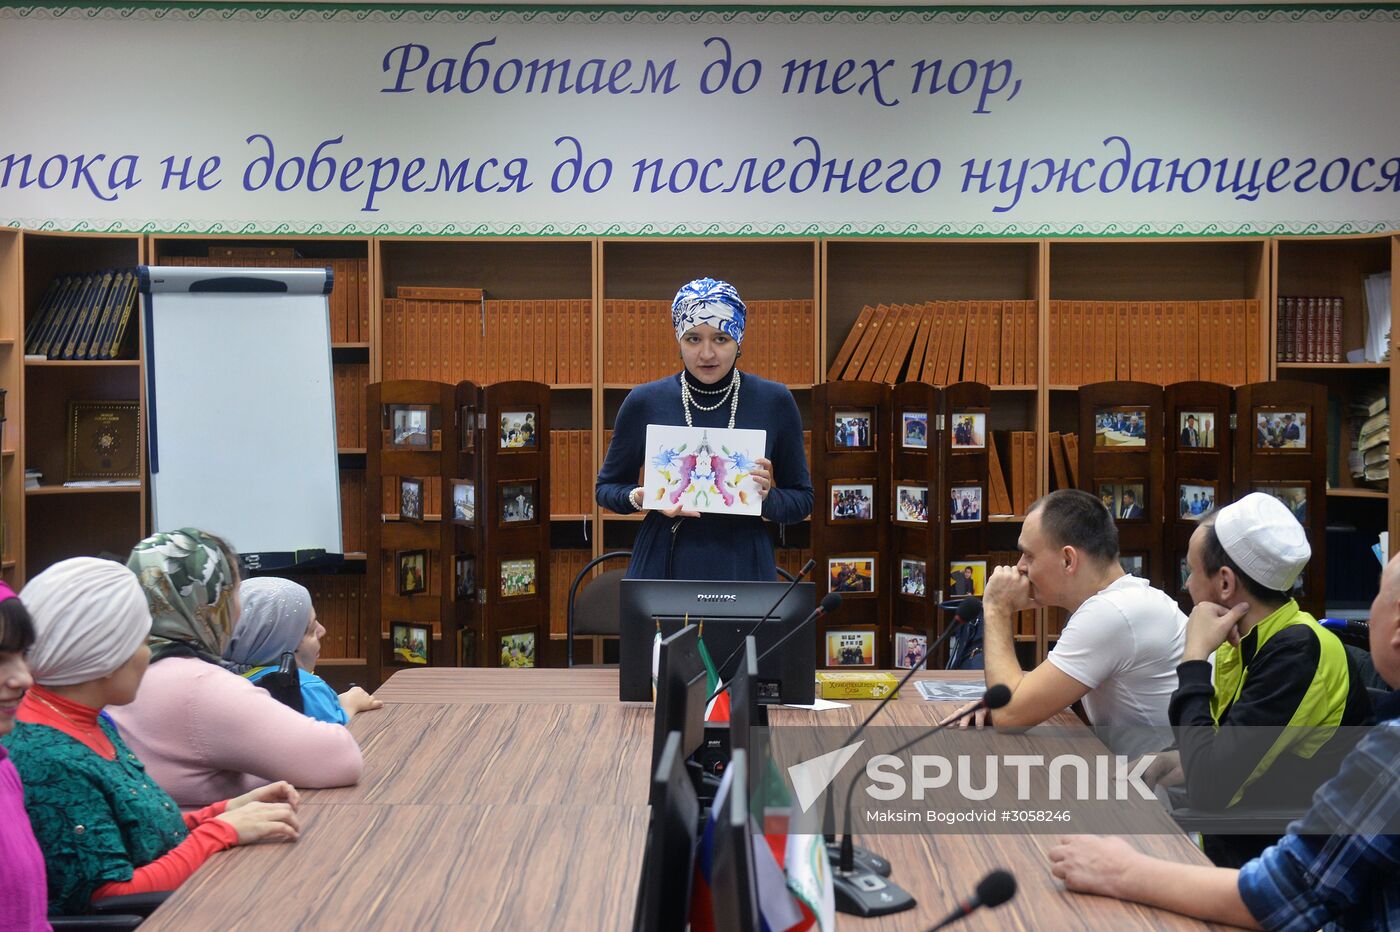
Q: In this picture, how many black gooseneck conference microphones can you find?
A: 5